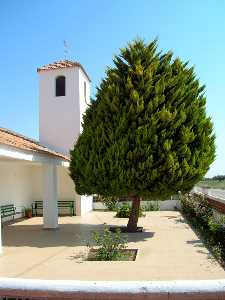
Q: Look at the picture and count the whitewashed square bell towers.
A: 1